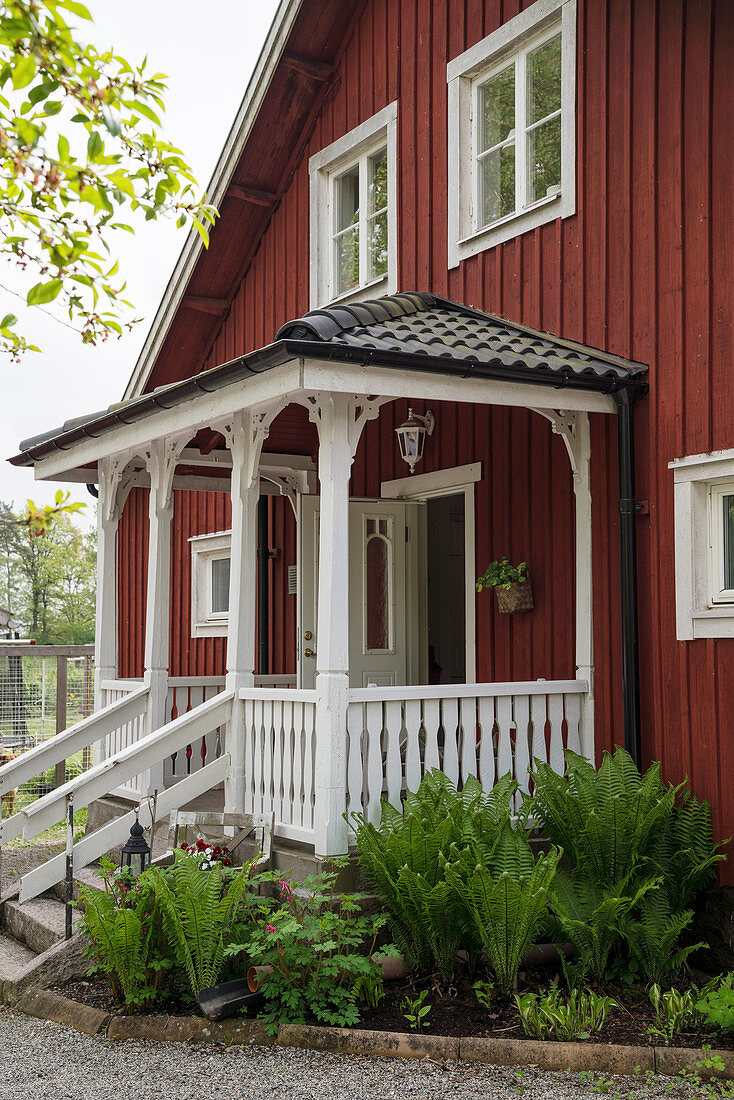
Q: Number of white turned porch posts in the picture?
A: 5